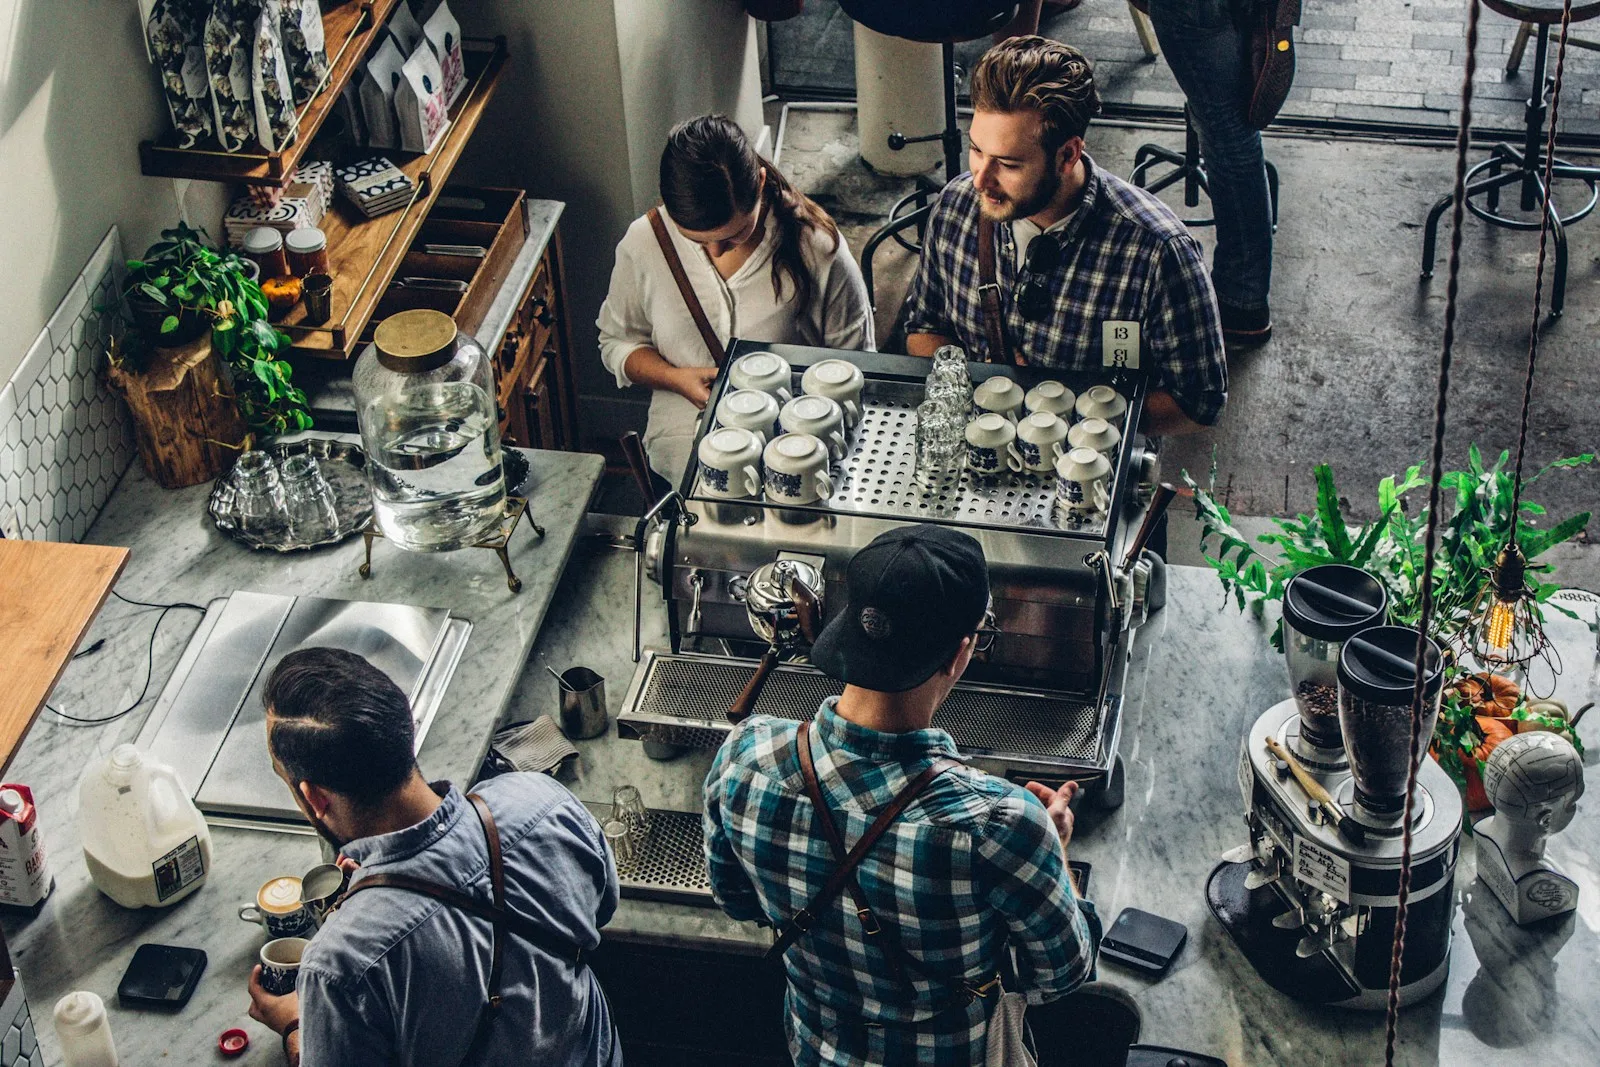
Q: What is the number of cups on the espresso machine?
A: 13